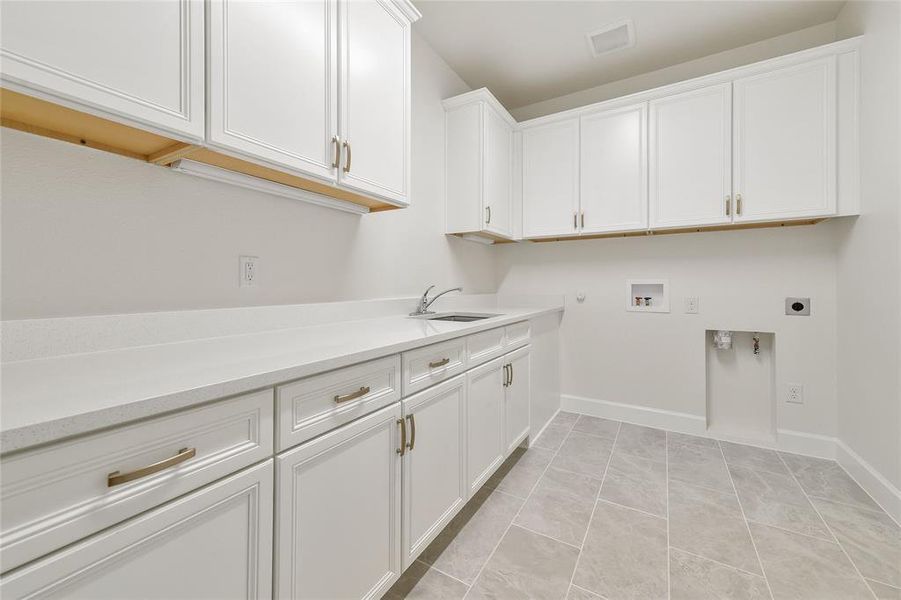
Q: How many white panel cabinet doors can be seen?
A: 13